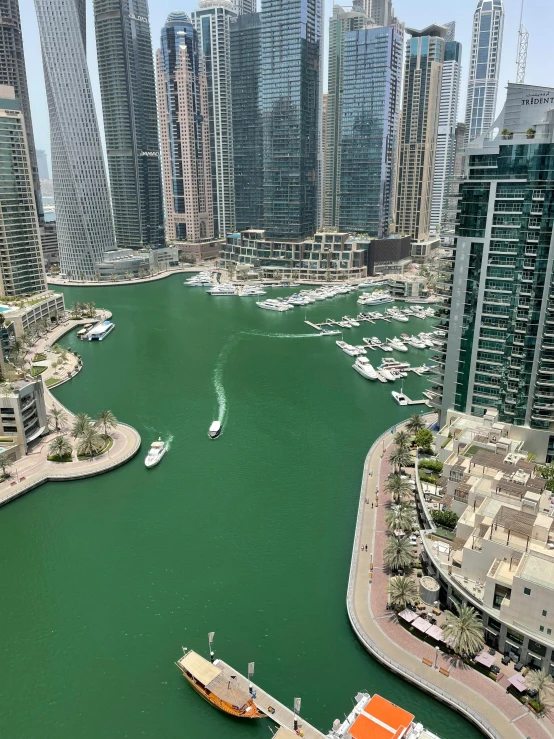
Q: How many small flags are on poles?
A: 3